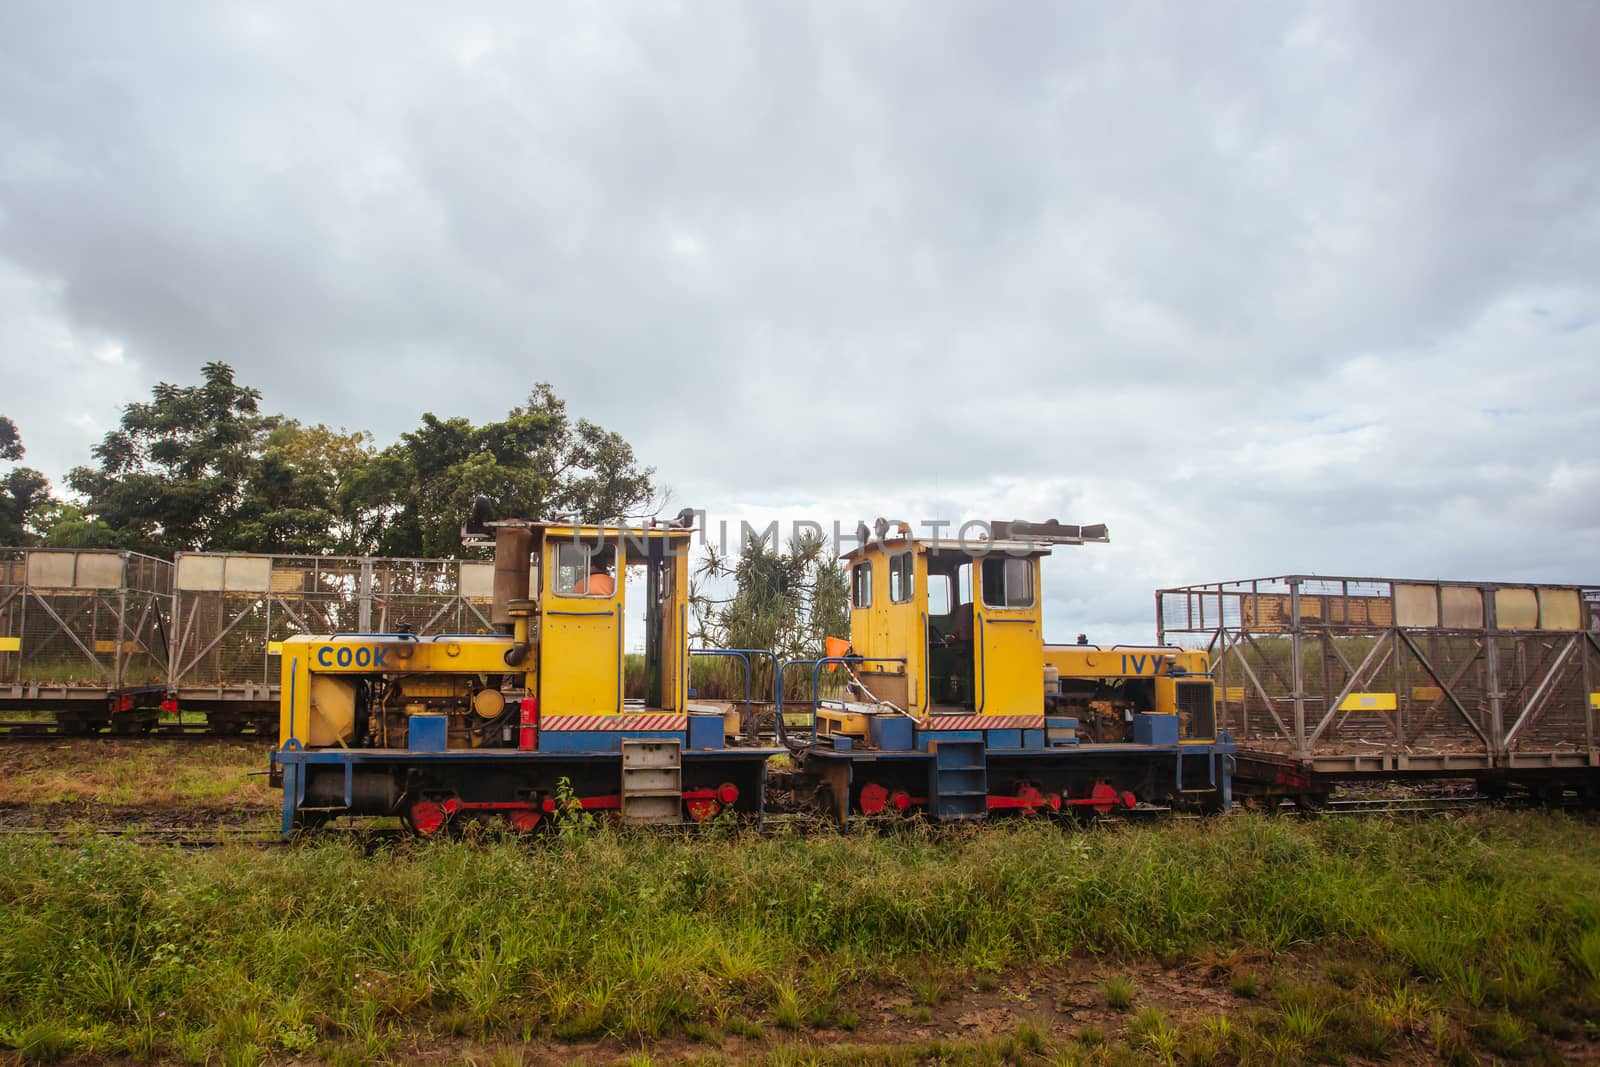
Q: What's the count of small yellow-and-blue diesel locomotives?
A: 2